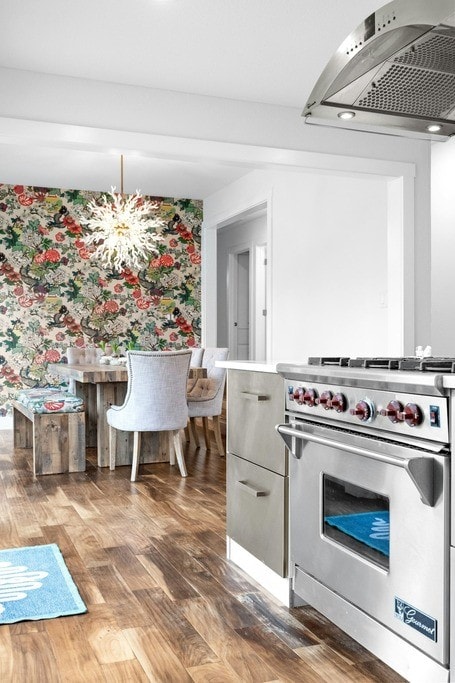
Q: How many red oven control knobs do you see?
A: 7